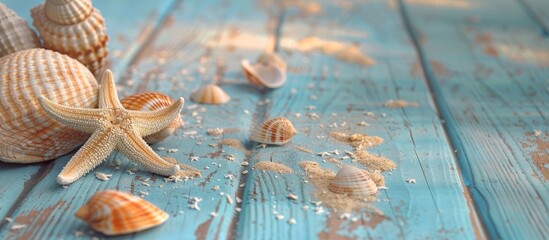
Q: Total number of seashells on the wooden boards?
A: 9